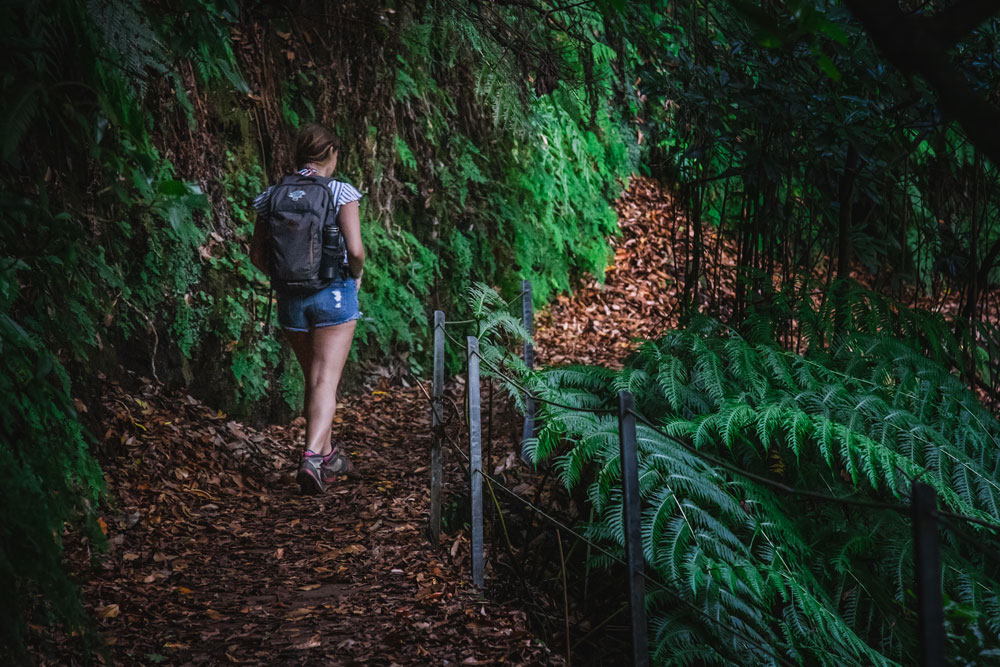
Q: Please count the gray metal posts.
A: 5